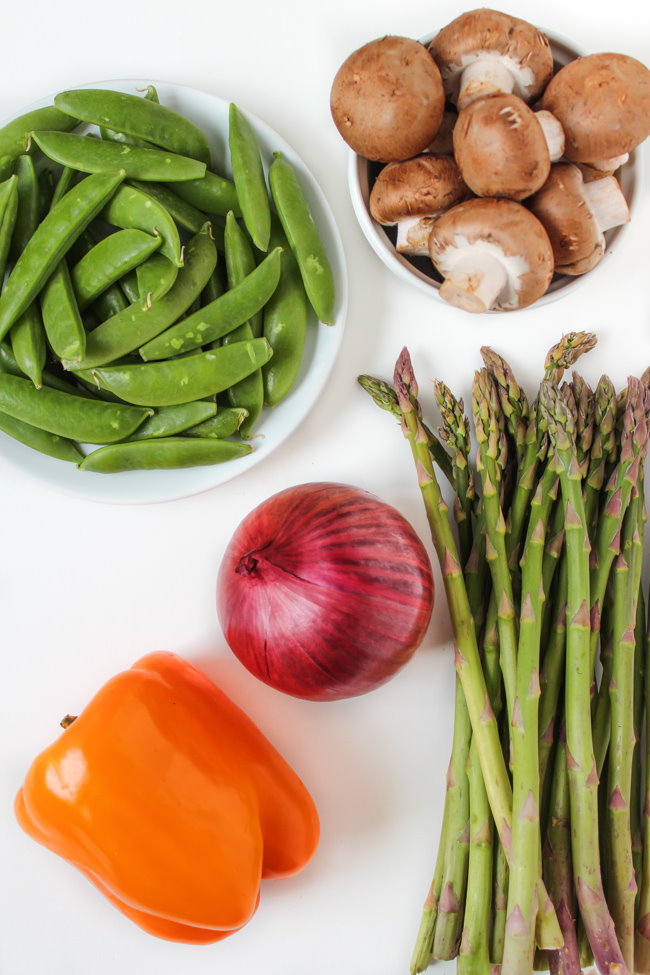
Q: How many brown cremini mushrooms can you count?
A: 7